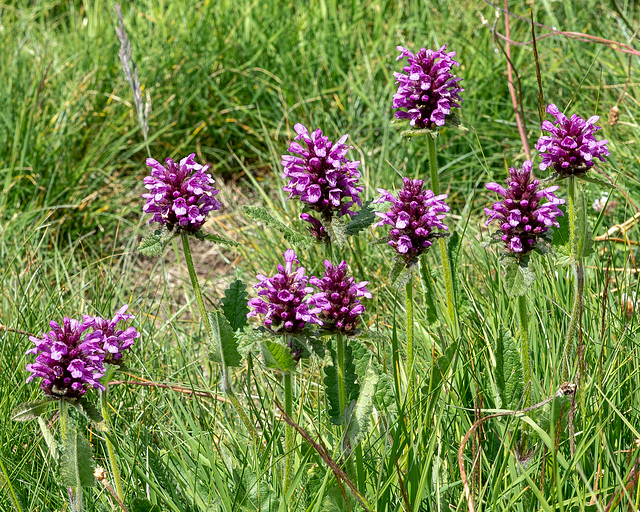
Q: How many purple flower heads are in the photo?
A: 10